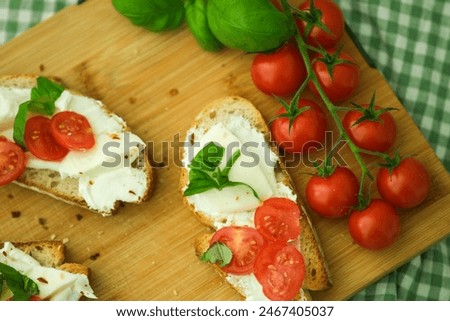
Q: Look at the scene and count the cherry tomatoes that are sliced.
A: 6